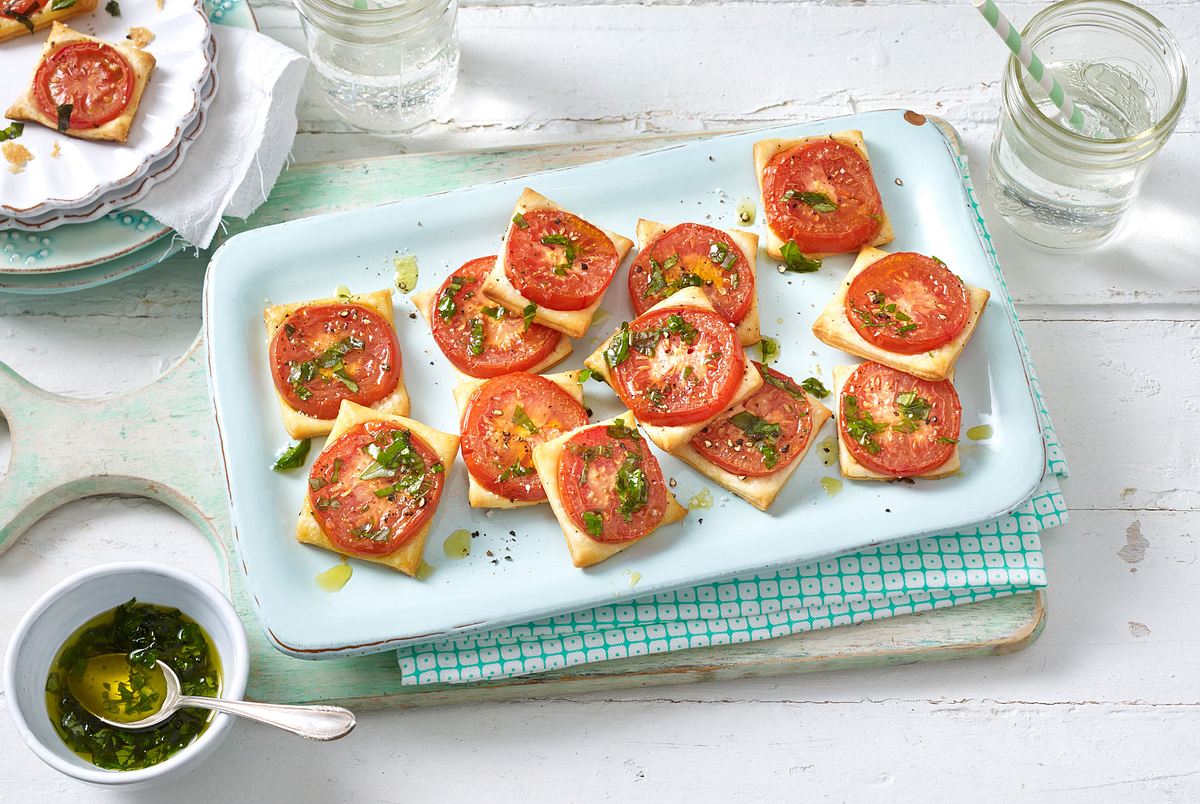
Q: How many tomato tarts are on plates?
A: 14